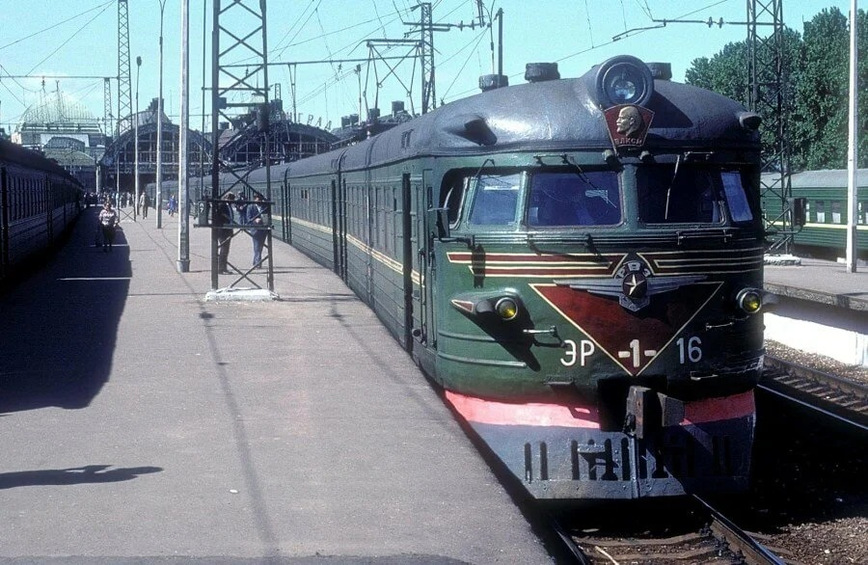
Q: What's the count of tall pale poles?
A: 4